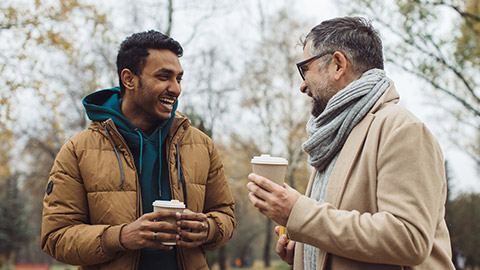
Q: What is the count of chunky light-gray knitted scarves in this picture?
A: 1